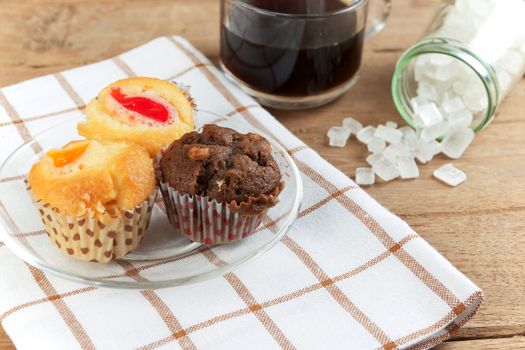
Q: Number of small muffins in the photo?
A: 3